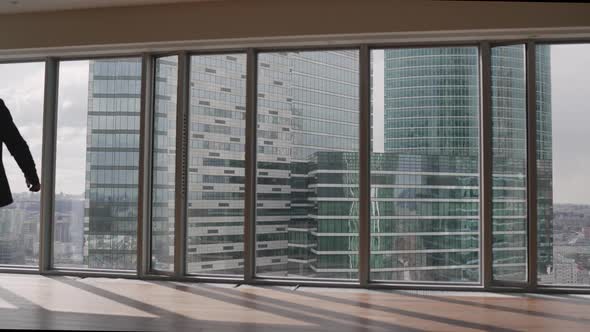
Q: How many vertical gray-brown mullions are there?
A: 7